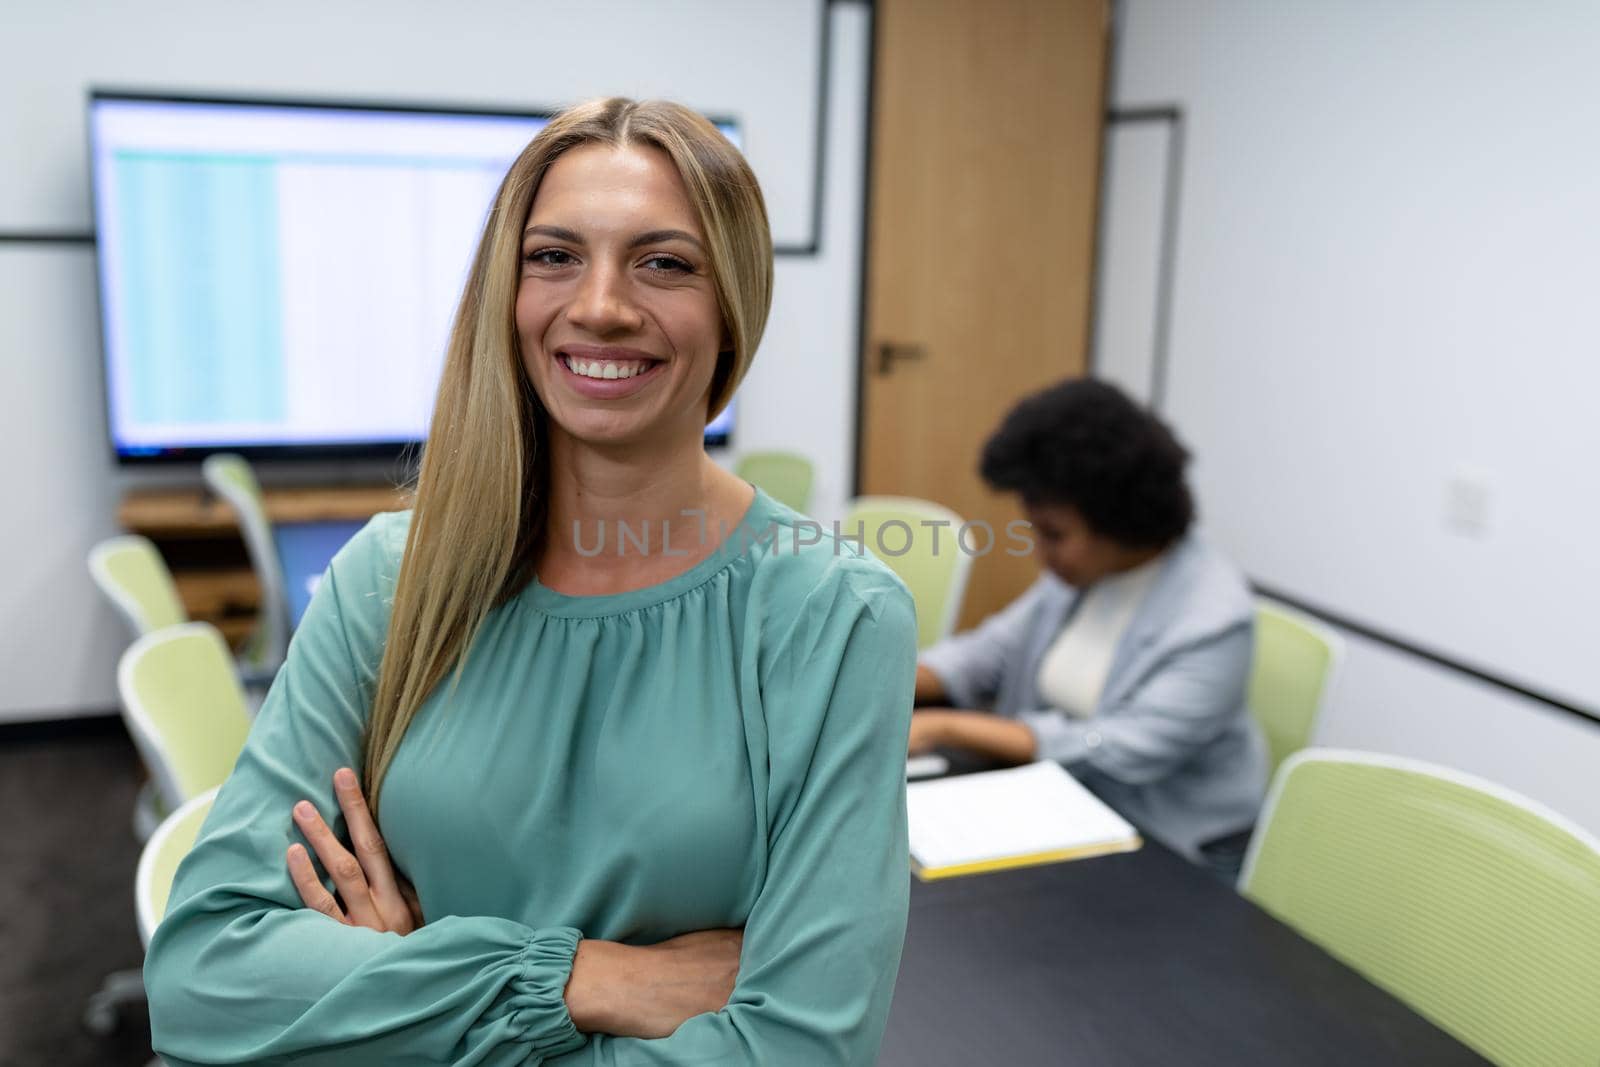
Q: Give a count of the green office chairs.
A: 8